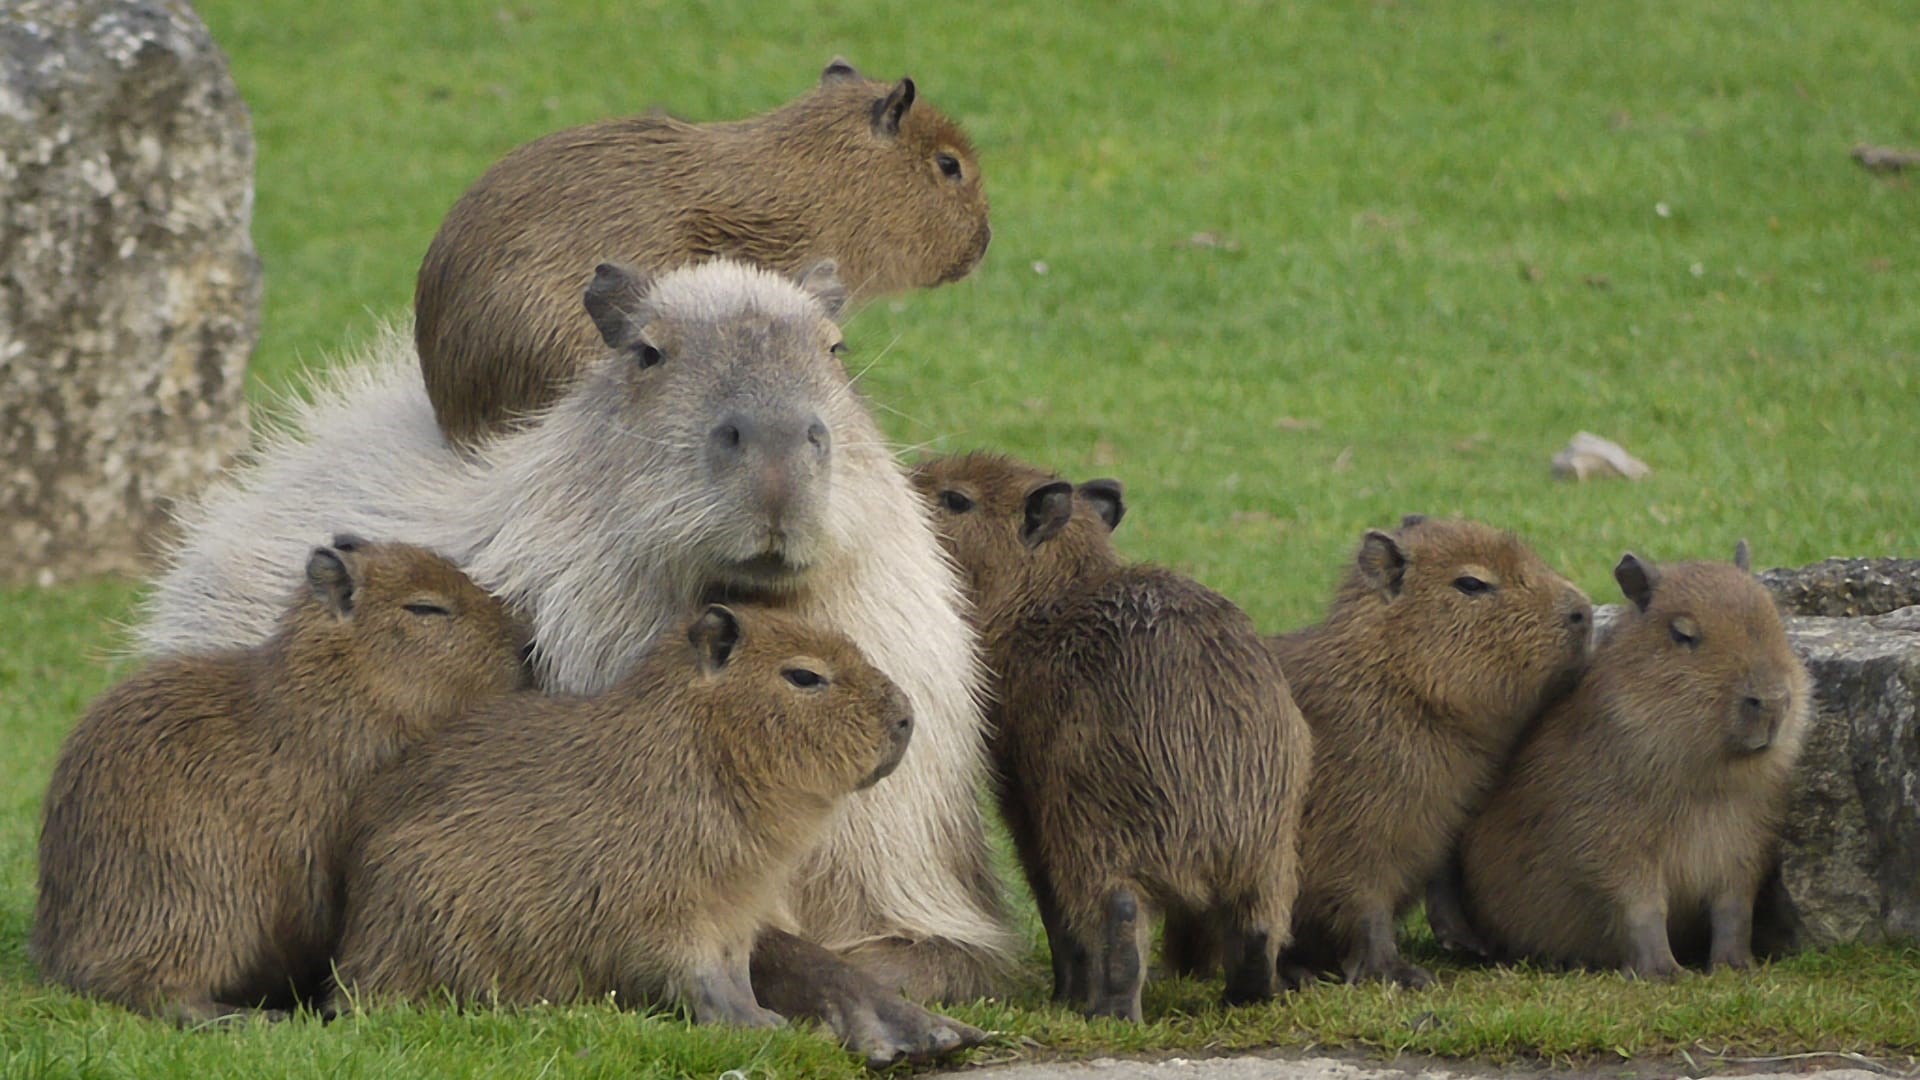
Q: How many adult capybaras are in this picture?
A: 1